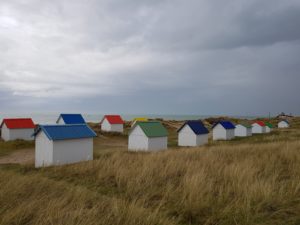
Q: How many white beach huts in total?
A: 12